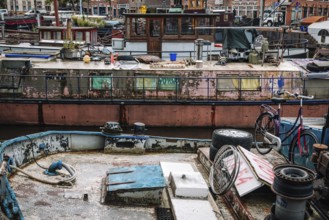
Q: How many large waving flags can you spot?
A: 0